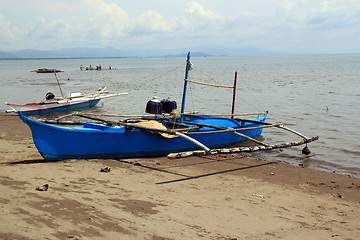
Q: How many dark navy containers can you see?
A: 2